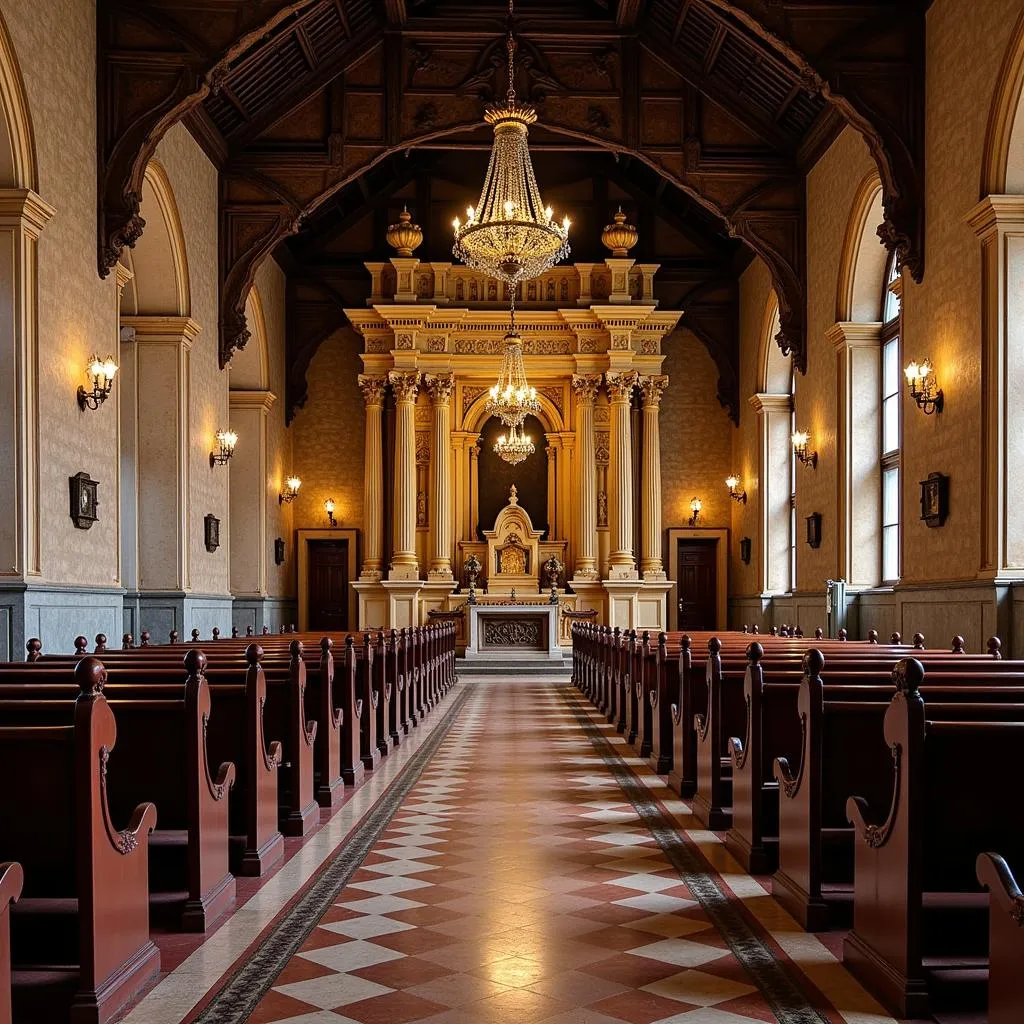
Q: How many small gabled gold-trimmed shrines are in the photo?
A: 1